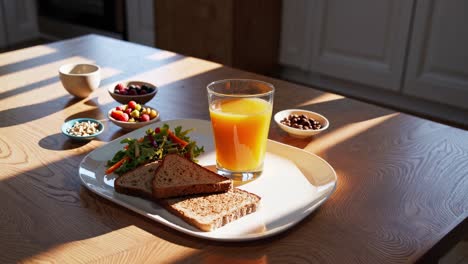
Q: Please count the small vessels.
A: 5